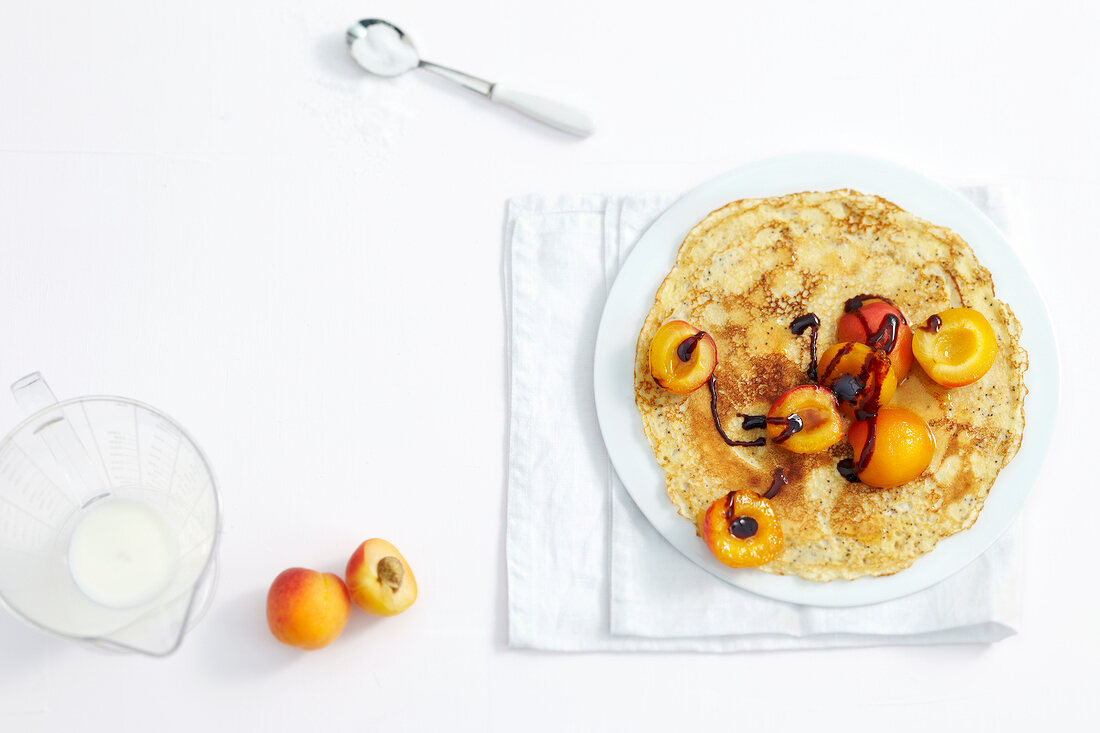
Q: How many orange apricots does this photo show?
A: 9